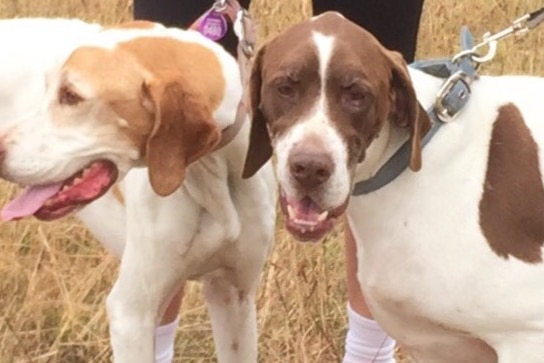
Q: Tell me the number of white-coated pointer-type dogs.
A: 2